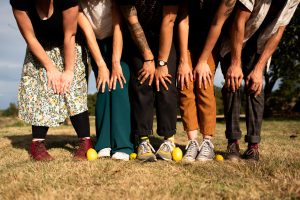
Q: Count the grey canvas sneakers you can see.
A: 2